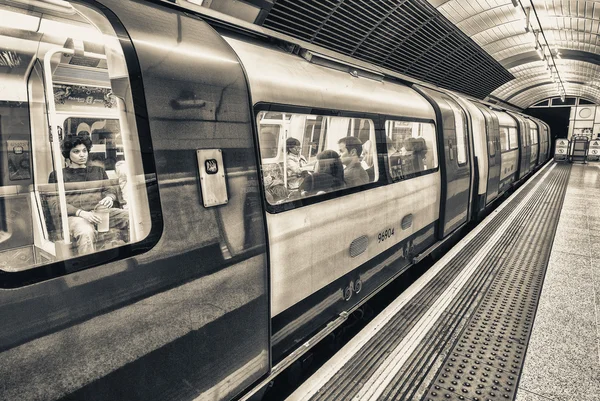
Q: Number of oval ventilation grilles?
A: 2